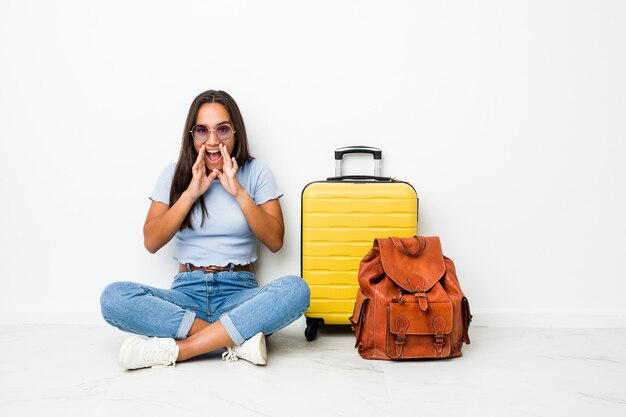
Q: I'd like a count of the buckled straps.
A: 3